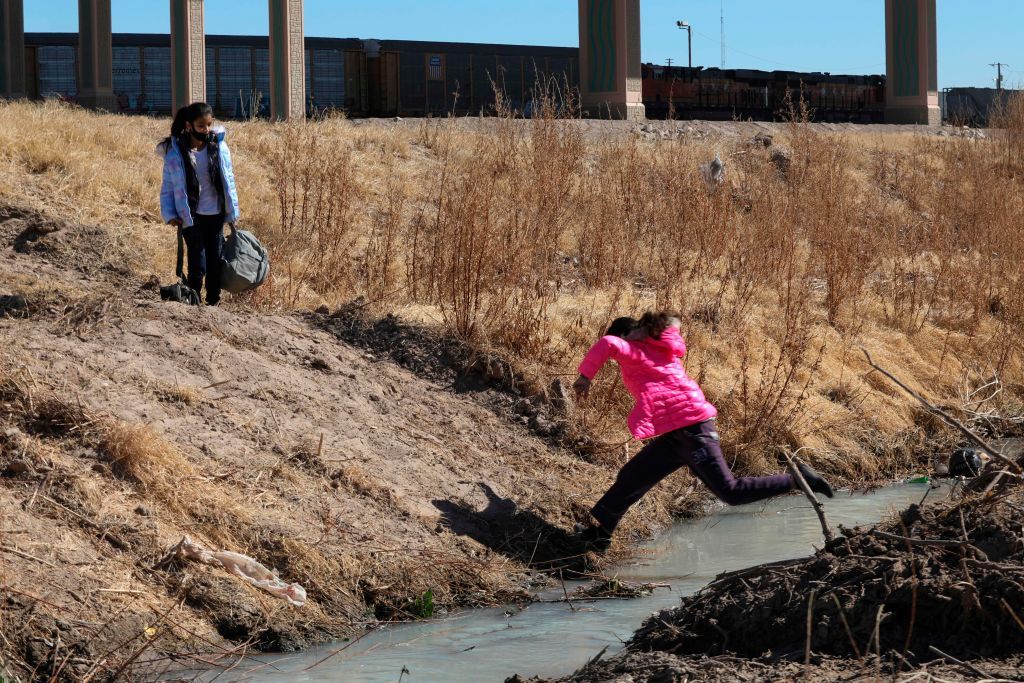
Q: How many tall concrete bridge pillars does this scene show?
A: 6